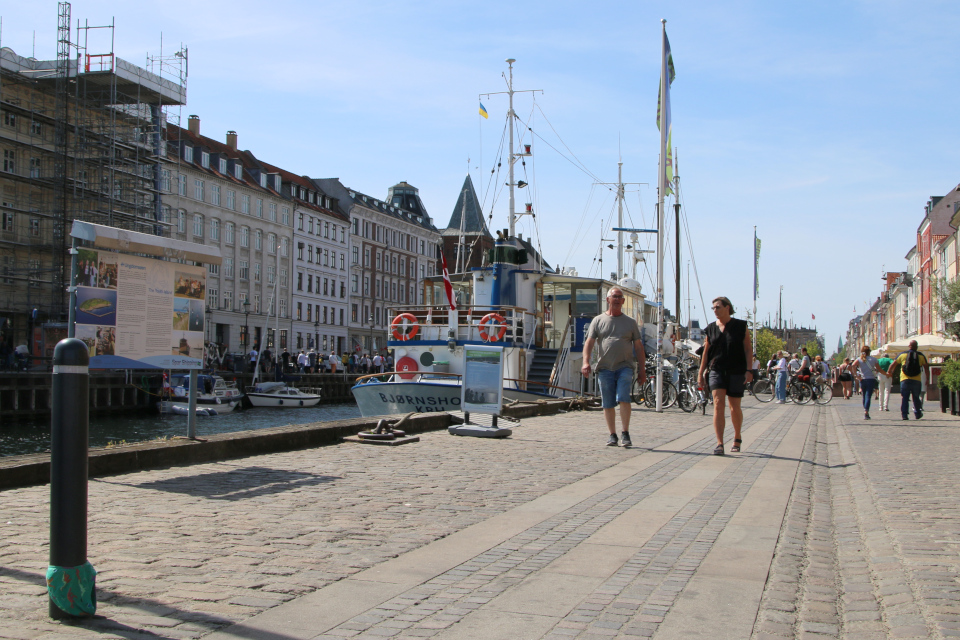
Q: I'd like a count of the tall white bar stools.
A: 0